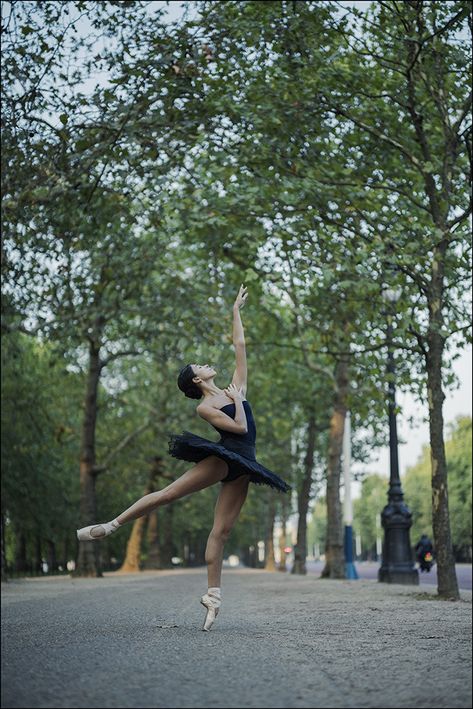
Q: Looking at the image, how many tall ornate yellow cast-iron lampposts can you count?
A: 0